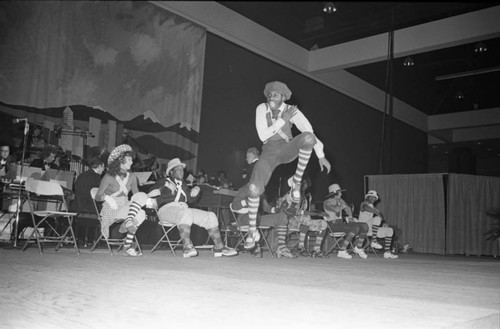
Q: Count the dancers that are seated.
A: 6